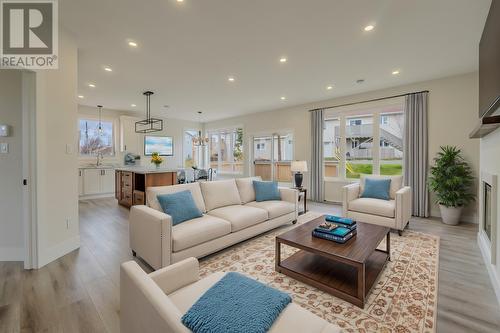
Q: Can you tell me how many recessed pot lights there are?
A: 12